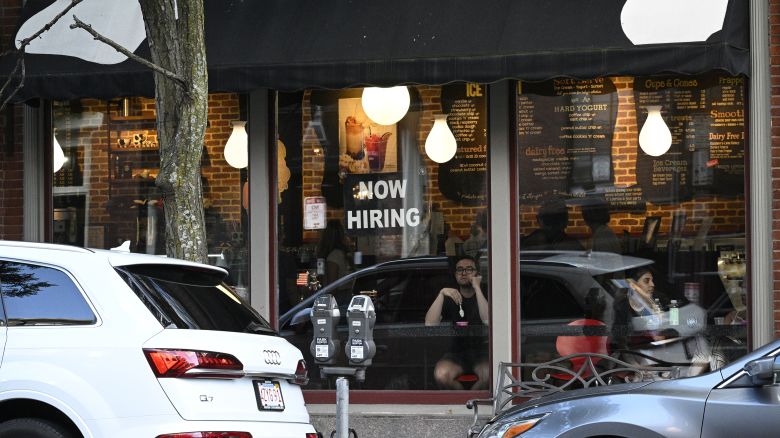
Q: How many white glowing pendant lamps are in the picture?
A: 5